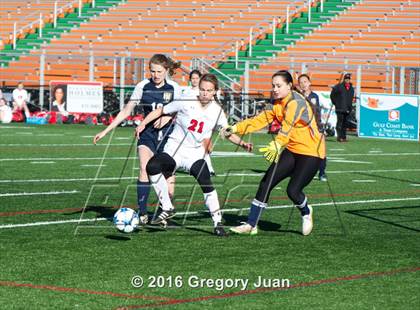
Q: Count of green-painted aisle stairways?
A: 2